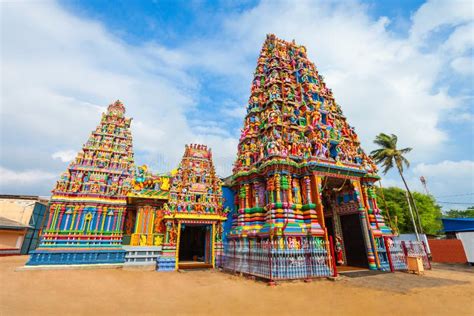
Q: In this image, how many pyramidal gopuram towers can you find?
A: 3